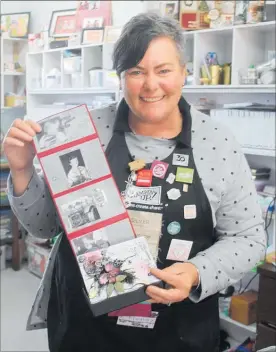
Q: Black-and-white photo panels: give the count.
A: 4